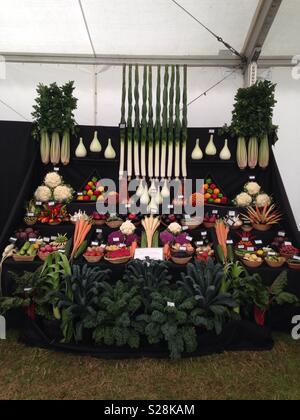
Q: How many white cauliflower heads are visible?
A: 8